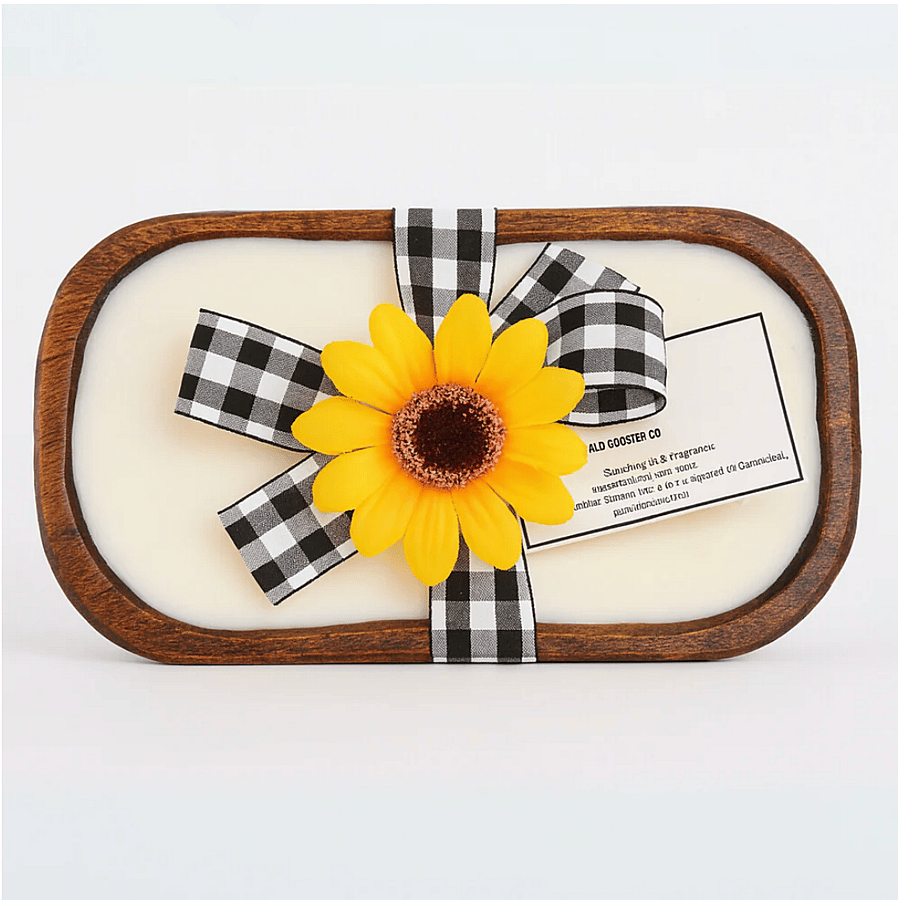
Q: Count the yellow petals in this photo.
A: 12